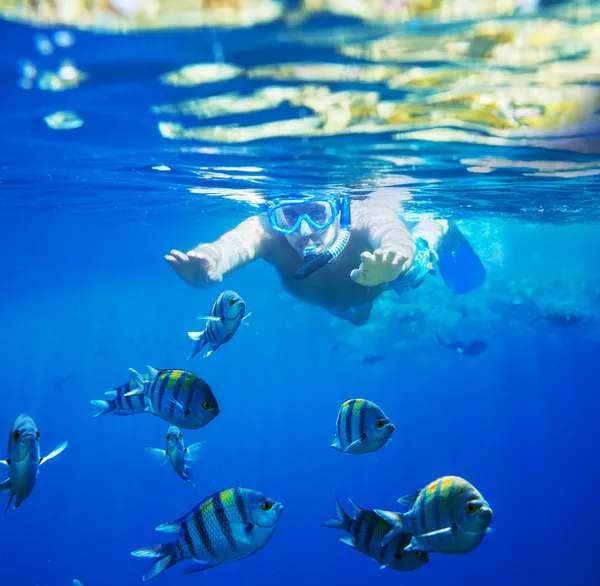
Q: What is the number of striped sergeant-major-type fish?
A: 9